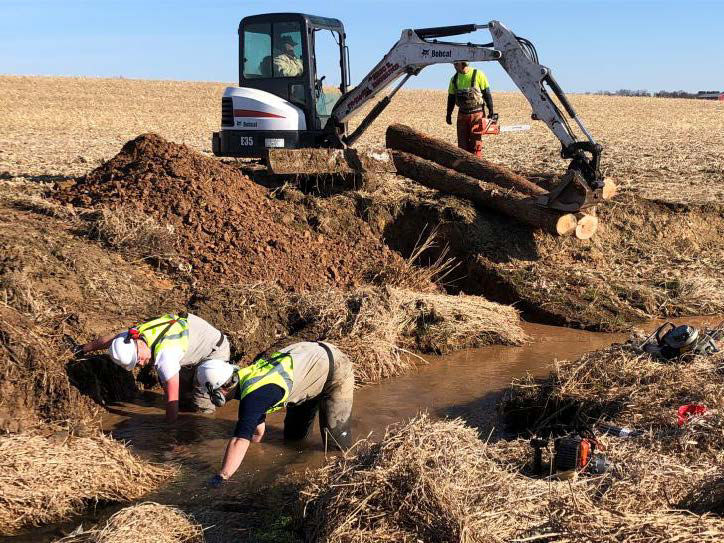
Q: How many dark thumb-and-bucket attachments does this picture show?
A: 1